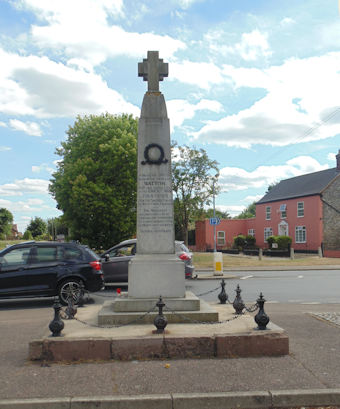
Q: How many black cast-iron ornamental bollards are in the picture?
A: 7